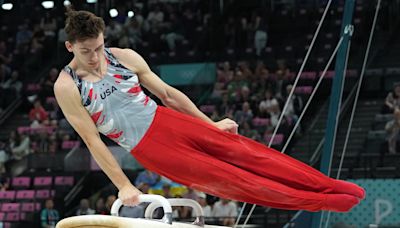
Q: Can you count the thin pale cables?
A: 4